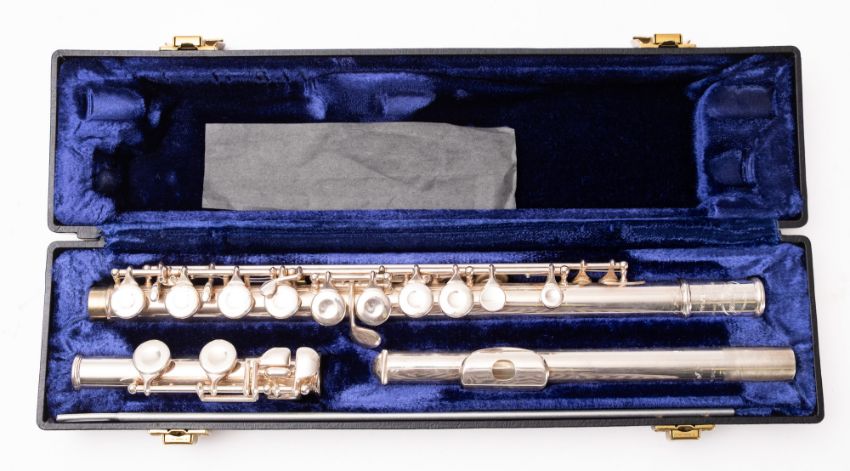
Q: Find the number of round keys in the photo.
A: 12